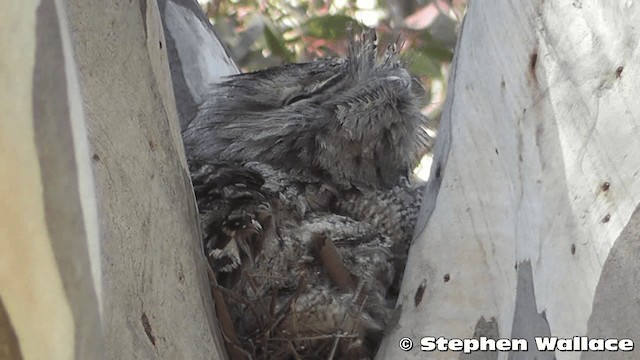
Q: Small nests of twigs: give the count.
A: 1